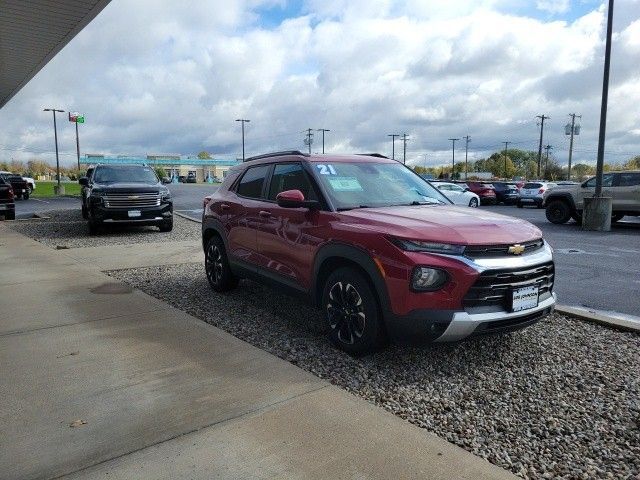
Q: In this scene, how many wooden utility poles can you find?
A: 6